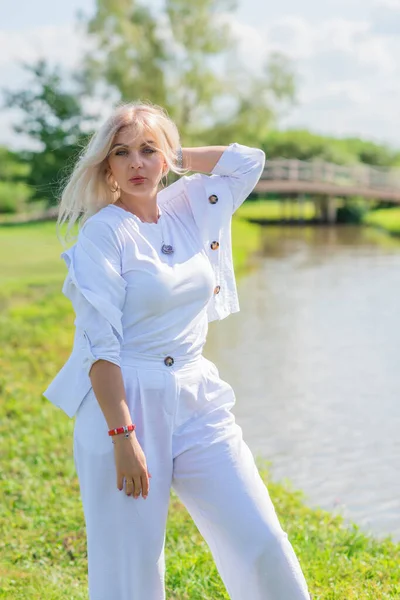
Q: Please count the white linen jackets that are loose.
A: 1